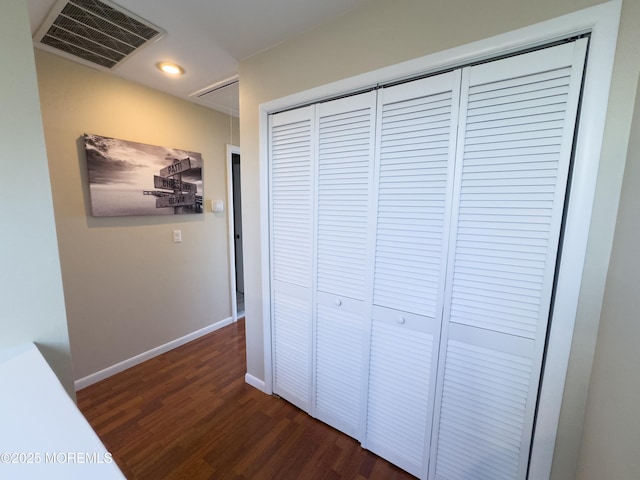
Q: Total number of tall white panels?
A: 4